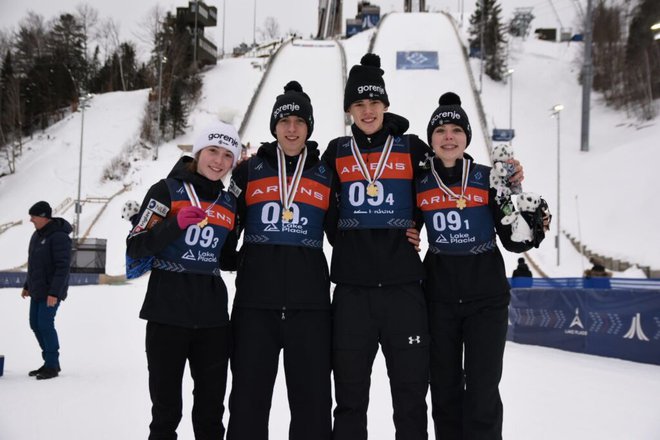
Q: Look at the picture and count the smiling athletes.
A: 4